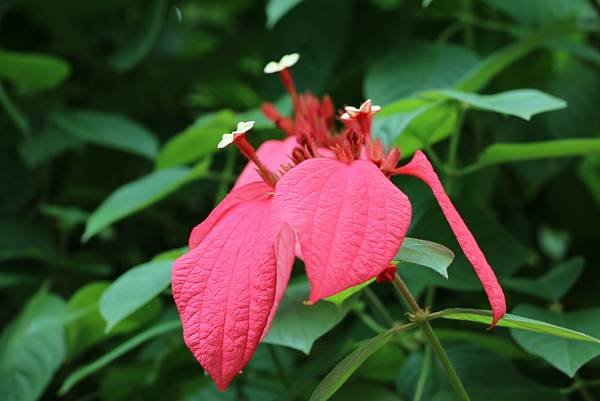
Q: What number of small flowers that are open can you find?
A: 3